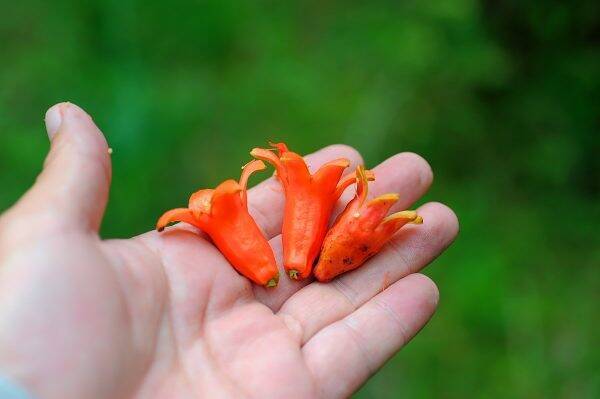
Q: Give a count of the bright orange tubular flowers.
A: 3